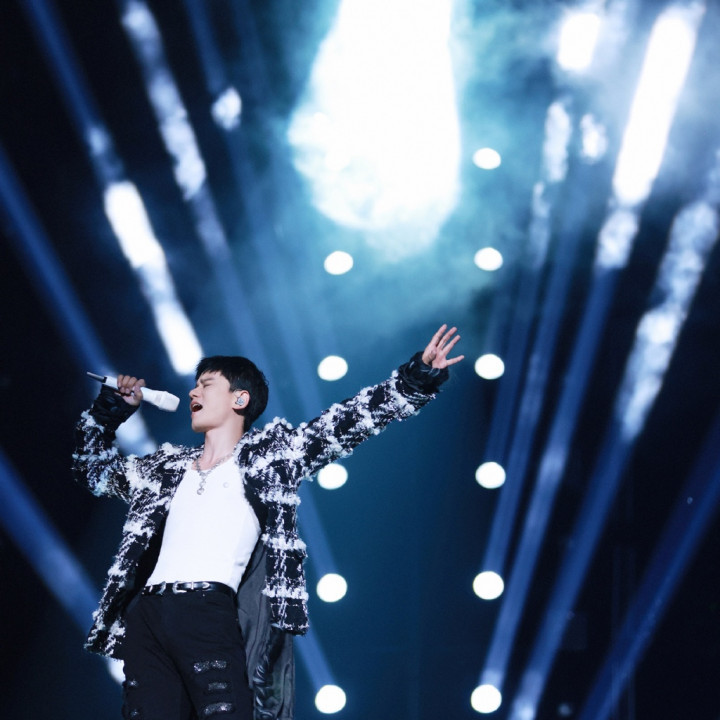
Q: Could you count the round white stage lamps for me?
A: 11